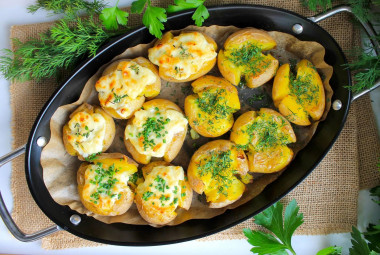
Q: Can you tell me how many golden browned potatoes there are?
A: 11